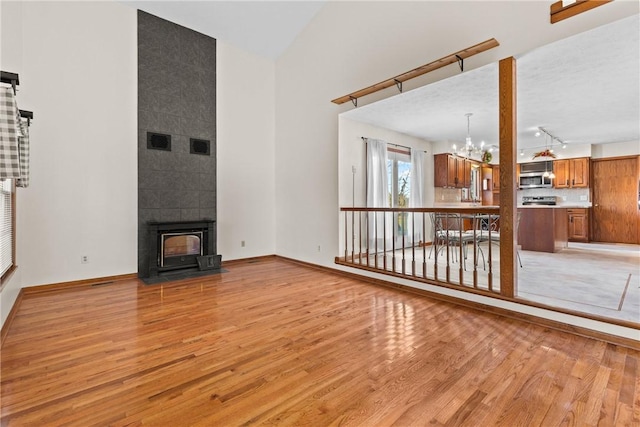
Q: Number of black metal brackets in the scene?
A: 3